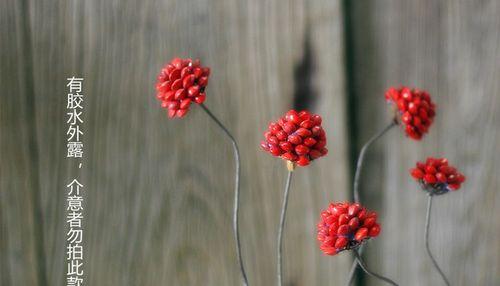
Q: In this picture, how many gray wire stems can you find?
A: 5